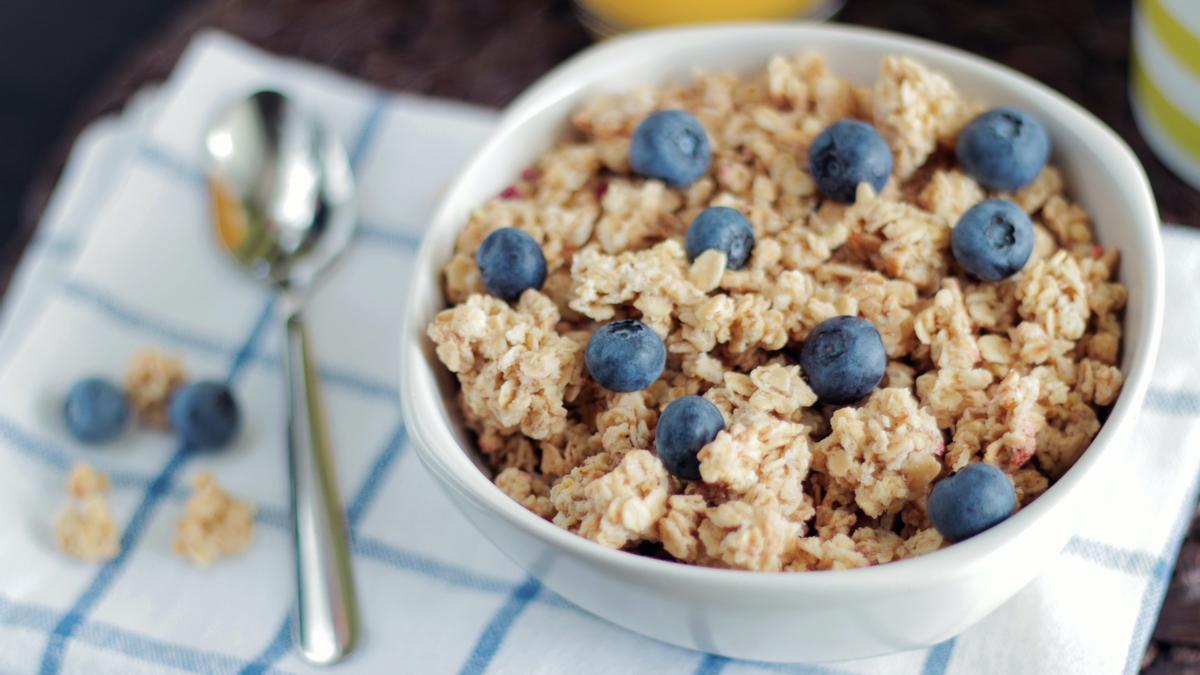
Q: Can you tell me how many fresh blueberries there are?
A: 12